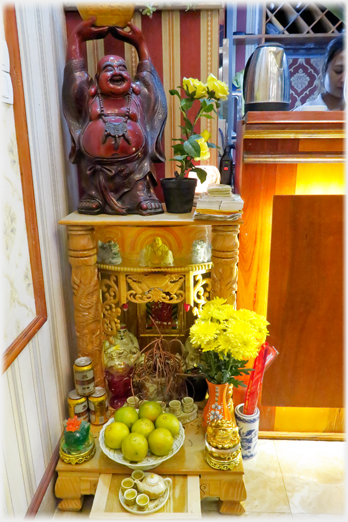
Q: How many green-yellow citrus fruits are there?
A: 7